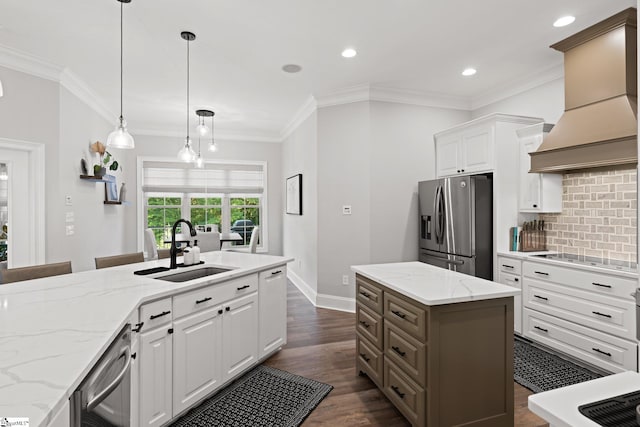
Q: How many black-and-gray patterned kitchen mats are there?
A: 2